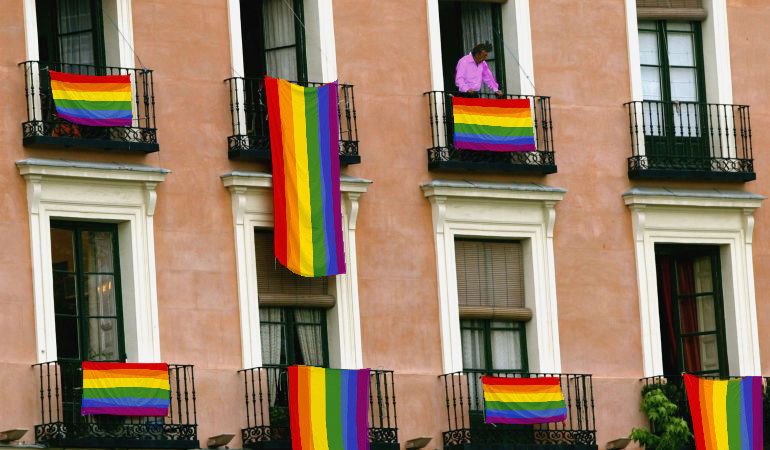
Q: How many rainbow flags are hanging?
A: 7